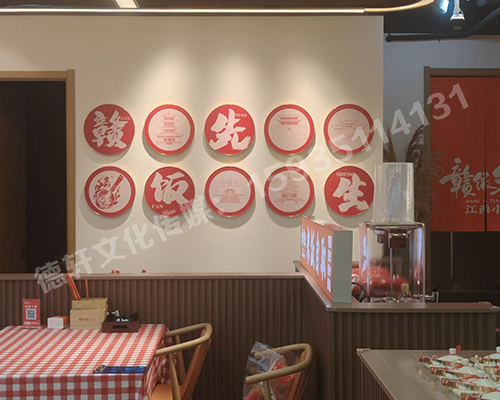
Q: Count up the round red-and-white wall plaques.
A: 10